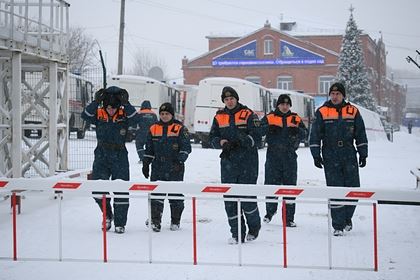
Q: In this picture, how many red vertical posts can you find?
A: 5